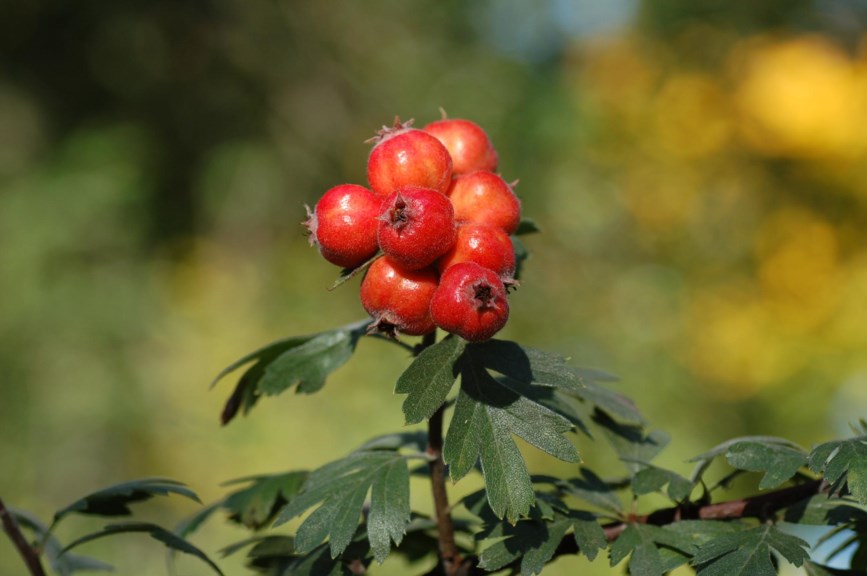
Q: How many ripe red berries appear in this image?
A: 8